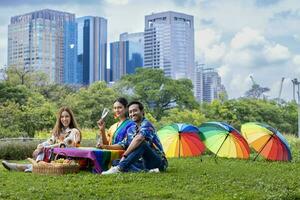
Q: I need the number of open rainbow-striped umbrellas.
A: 3